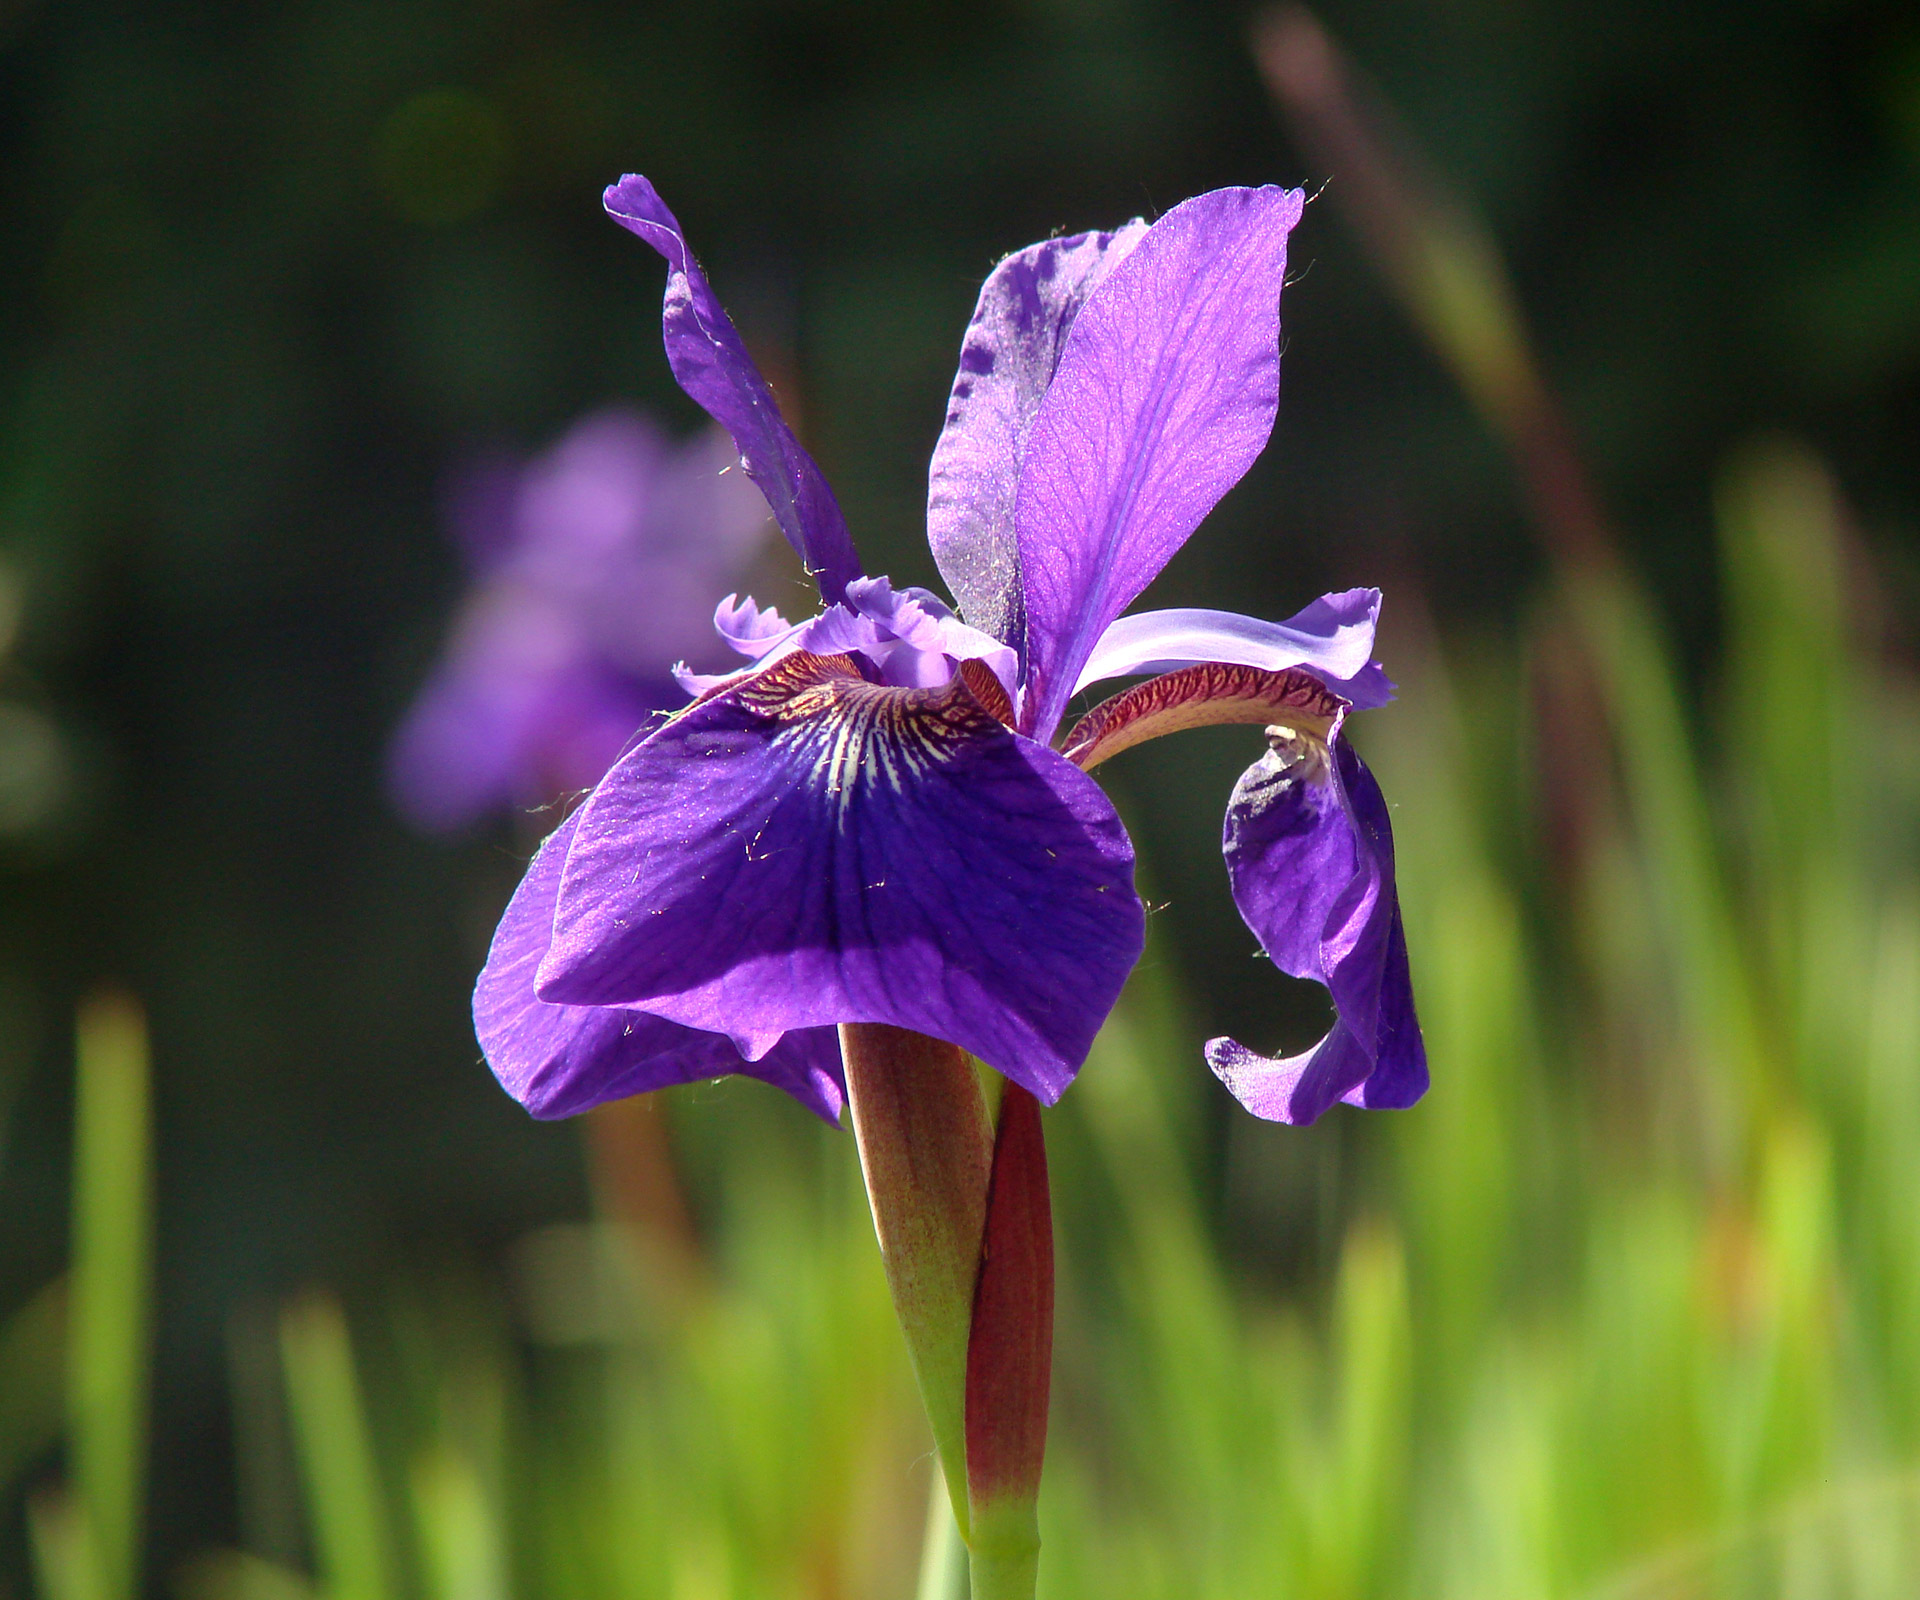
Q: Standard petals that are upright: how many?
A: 3